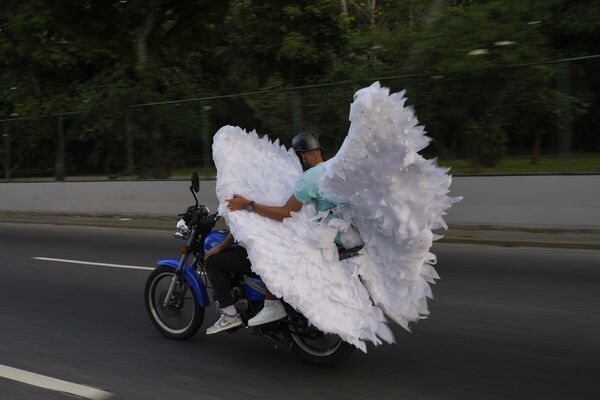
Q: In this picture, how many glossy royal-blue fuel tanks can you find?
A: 1